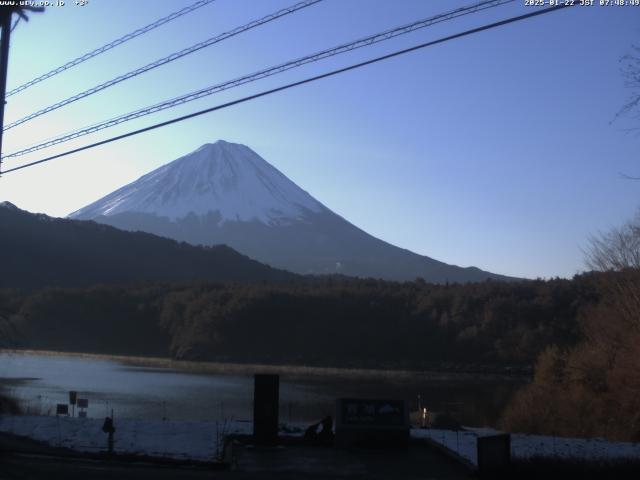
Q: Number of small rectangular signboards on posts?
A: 3